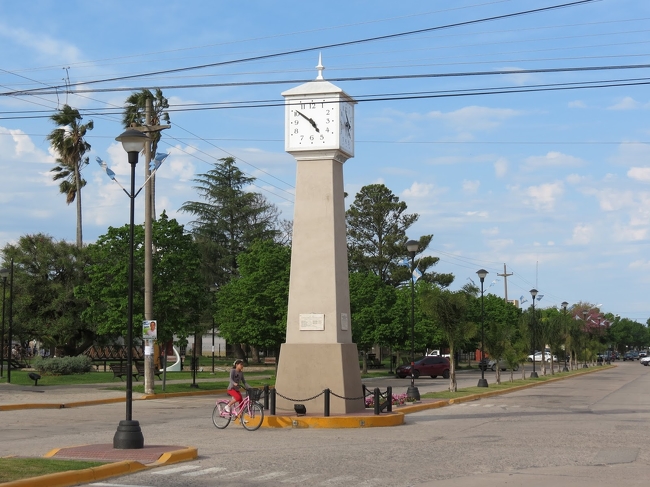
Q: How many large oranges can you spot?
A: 0